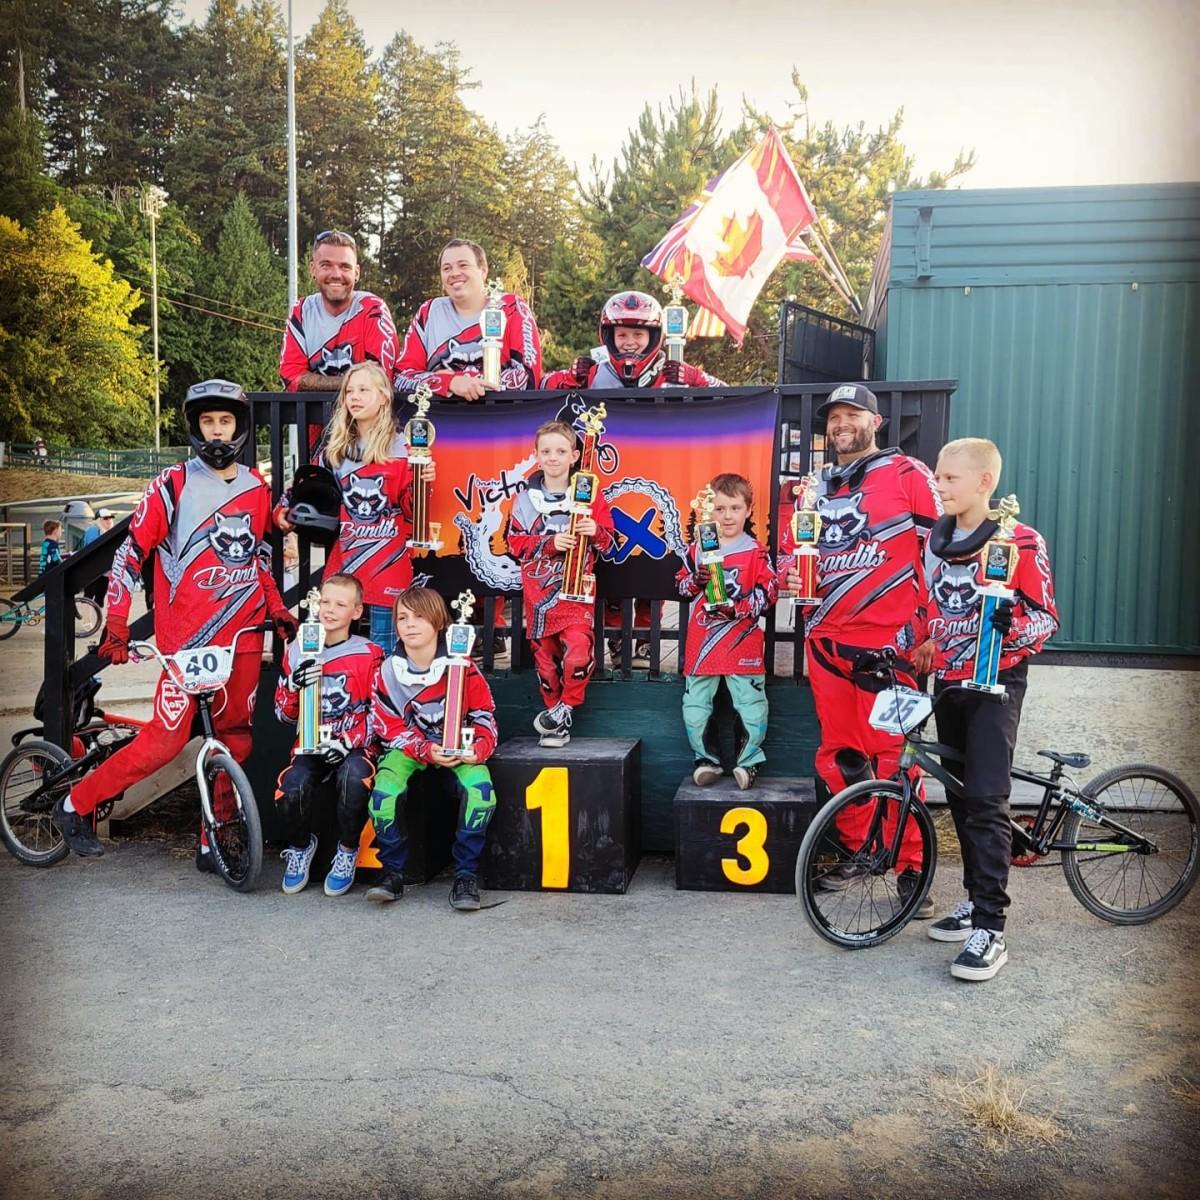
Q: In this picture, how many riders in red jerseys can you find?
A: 11